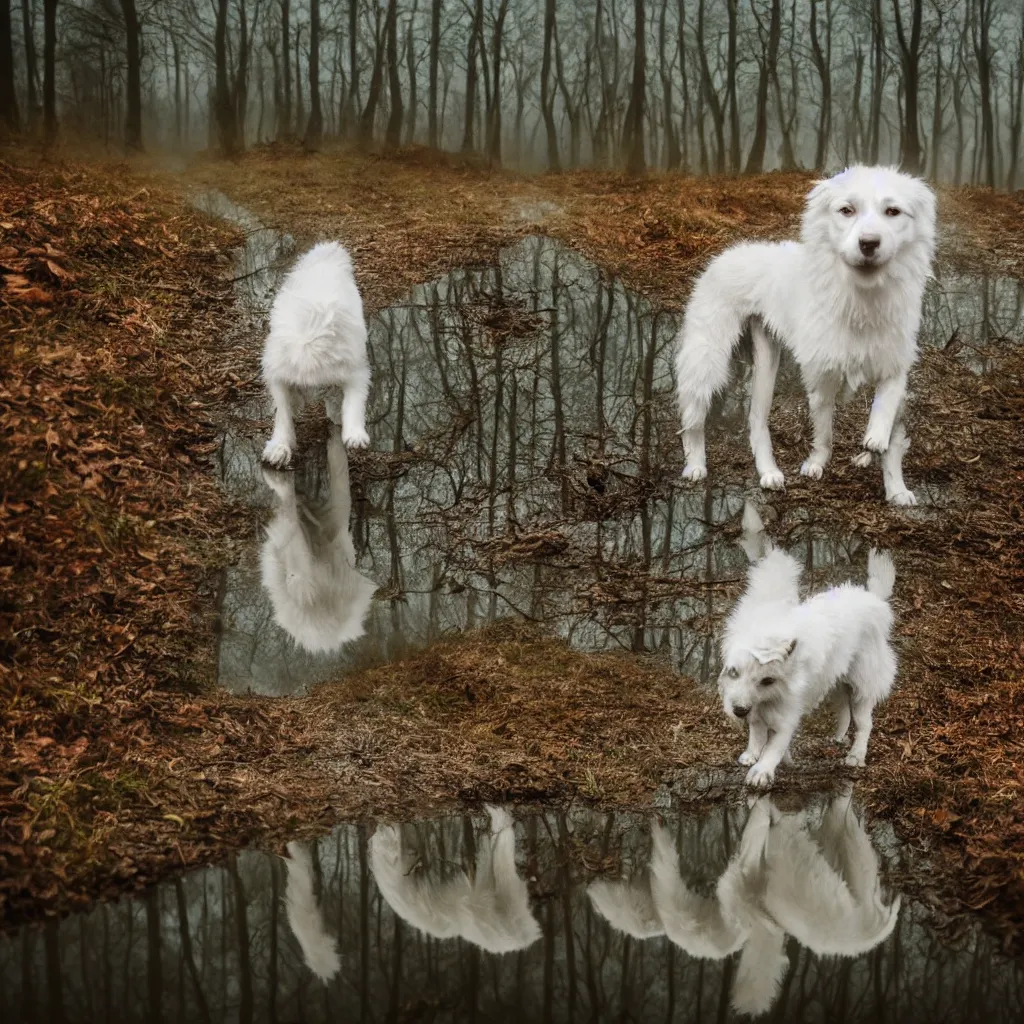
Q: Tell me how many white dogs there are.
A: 3